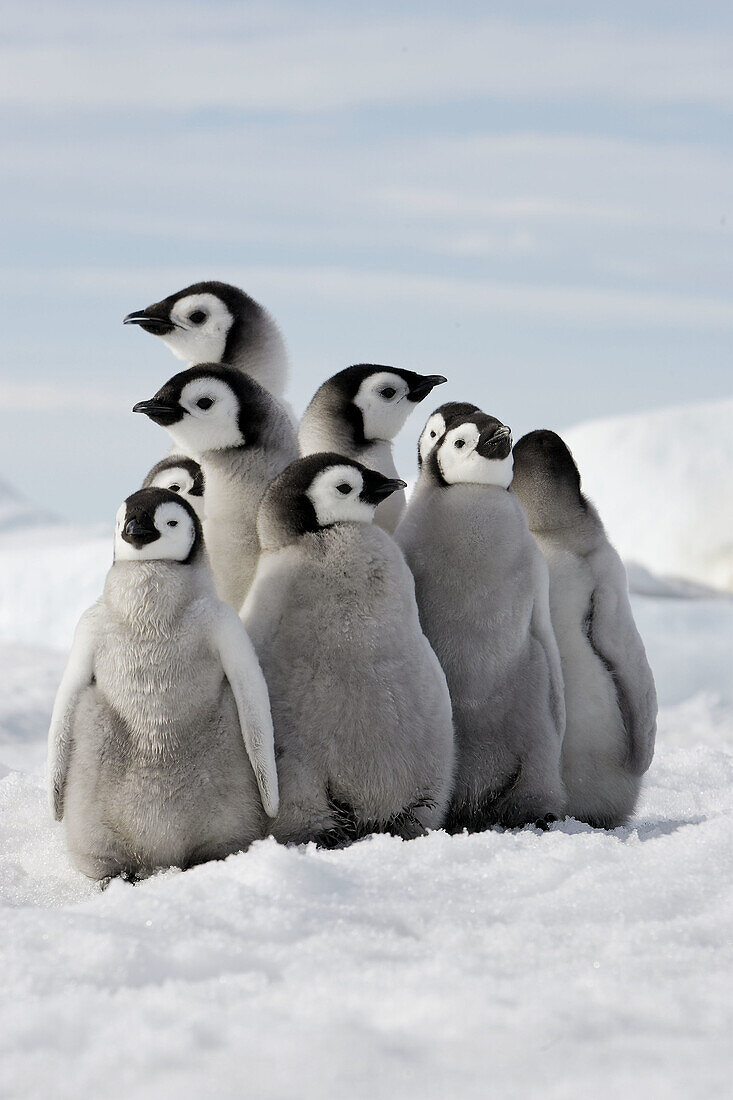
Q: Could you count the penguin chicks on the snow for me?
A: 9